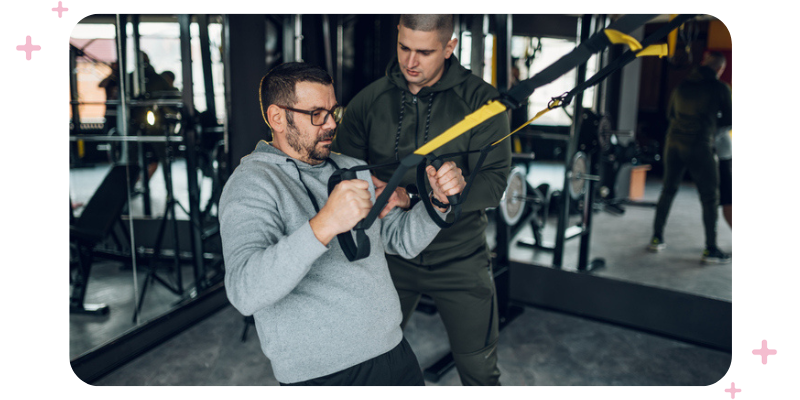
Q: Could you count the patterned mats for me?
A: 0